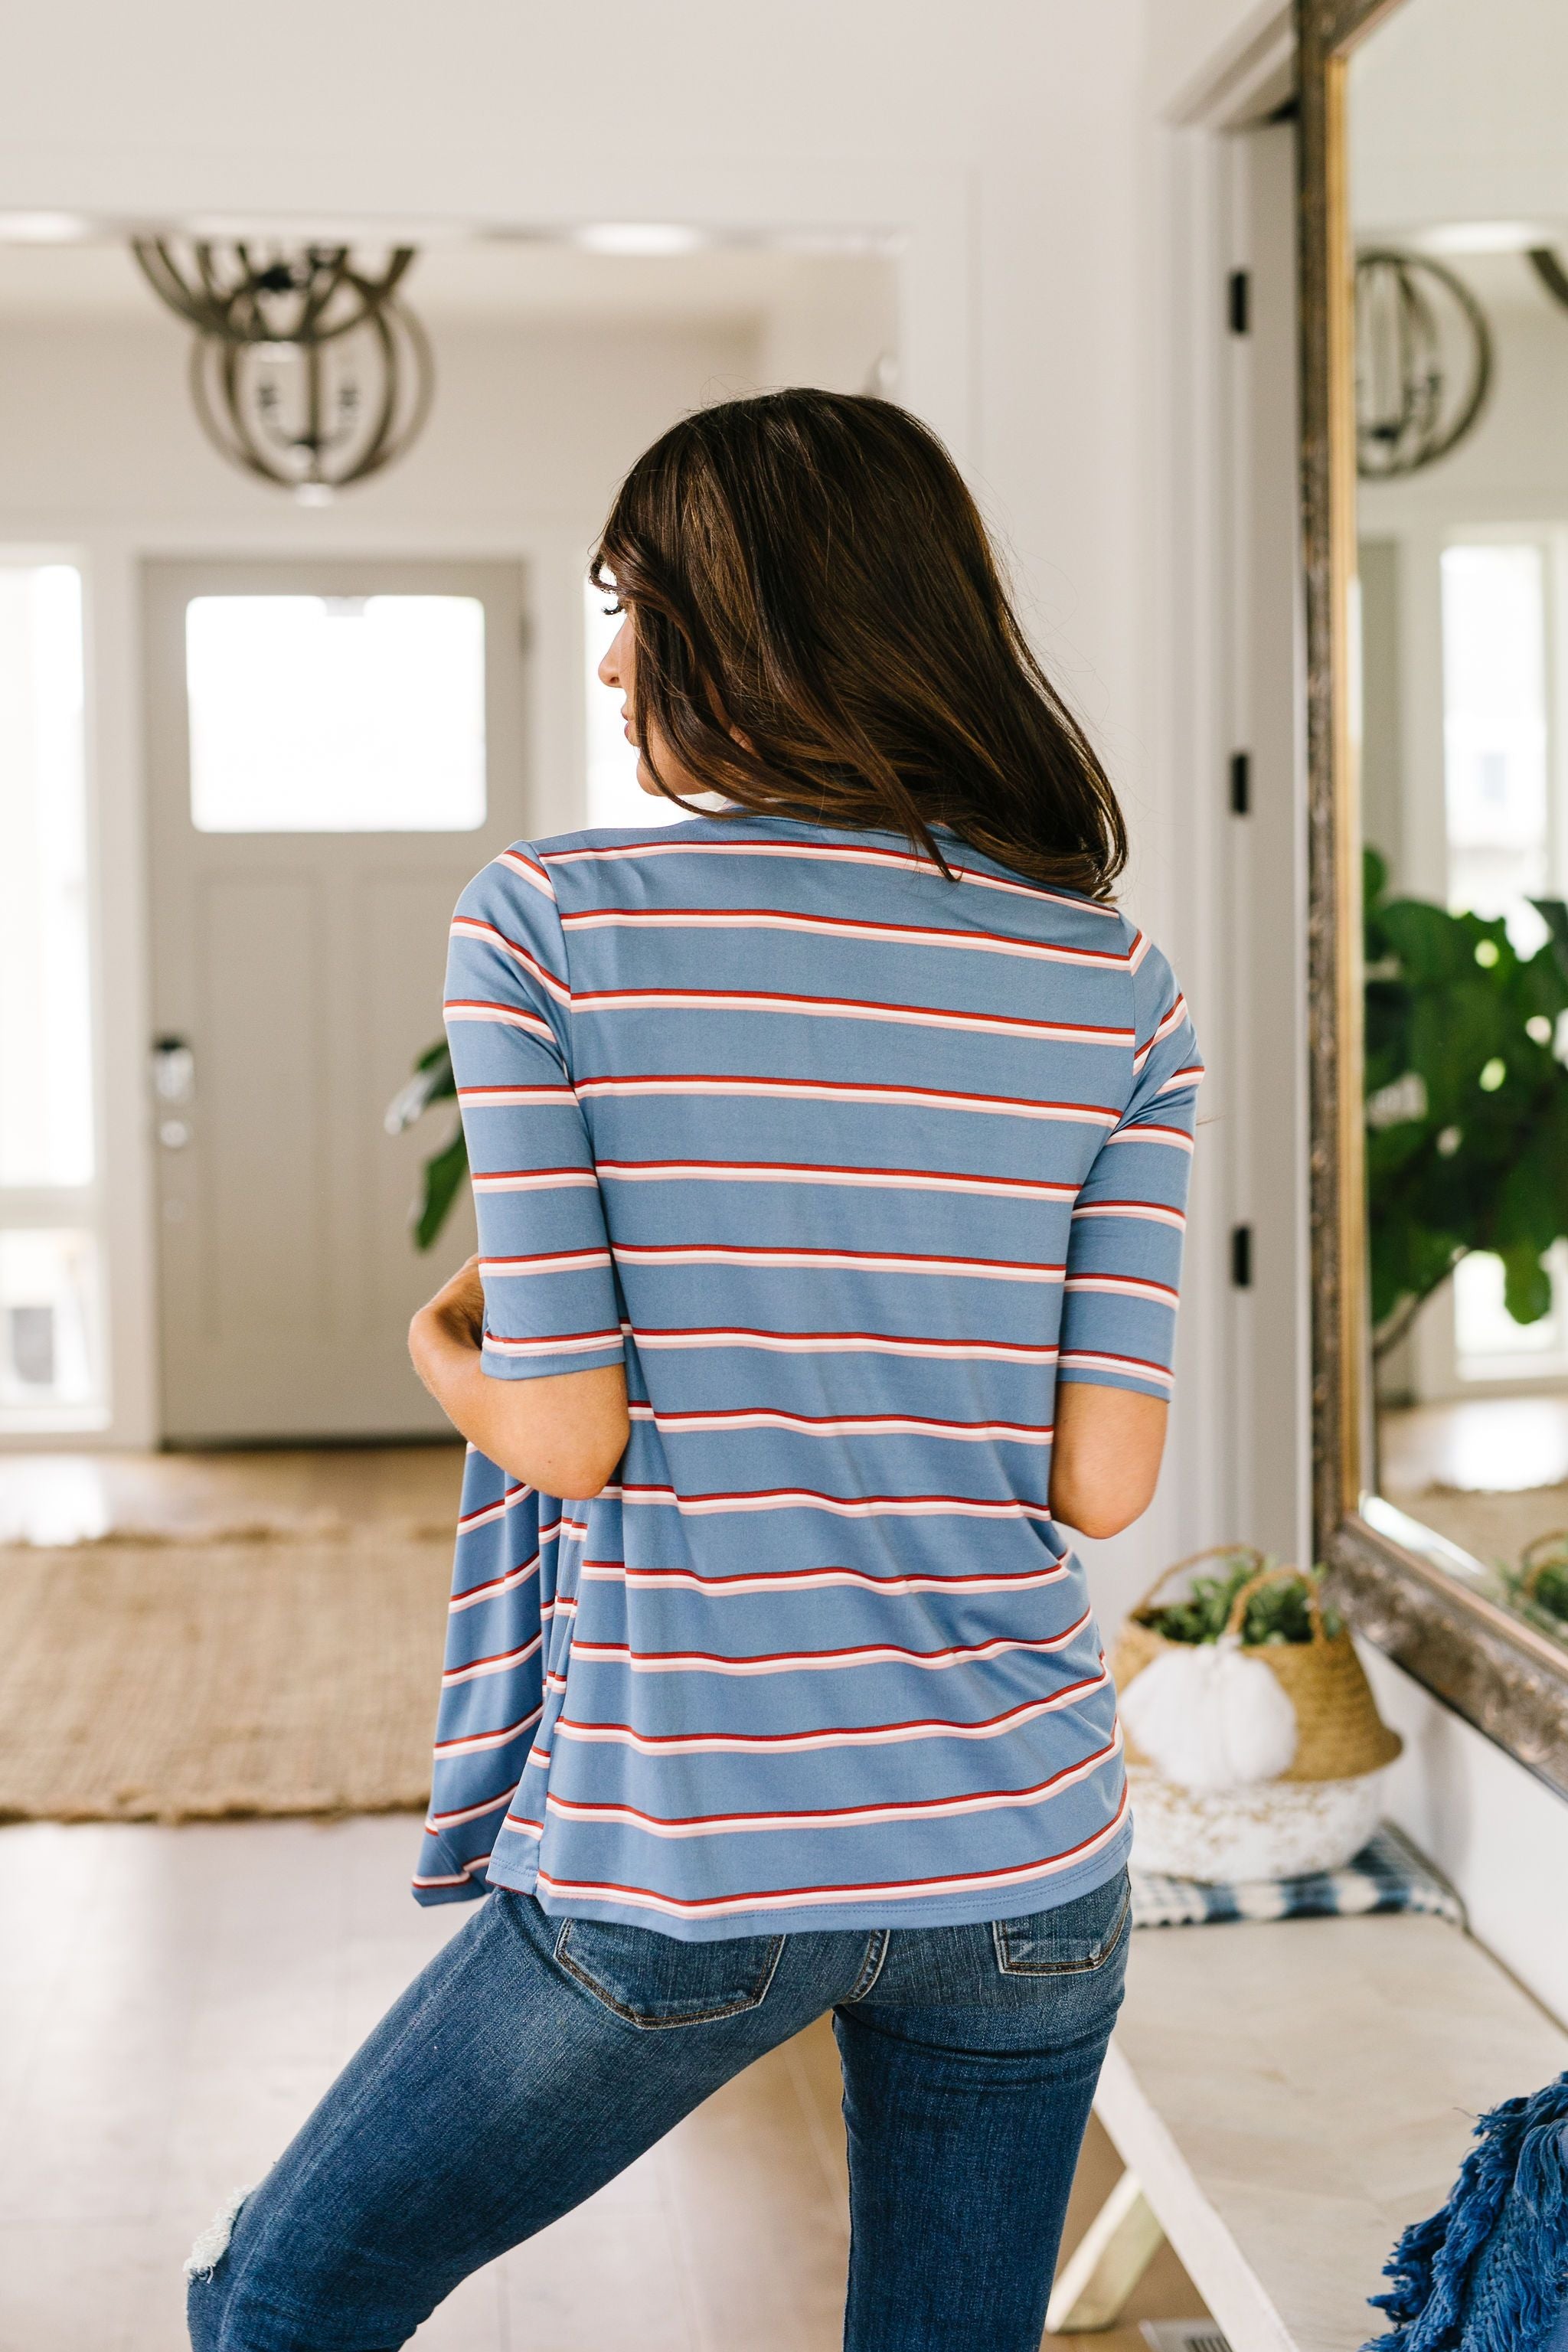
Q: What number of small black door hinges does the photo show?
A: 3